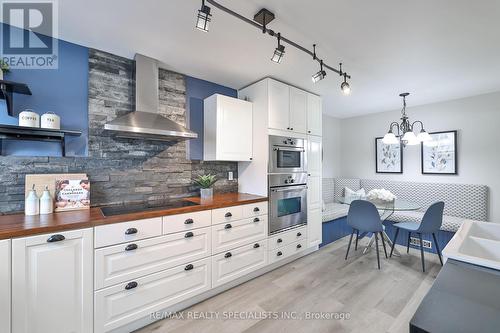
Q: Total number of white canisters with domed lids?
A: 2